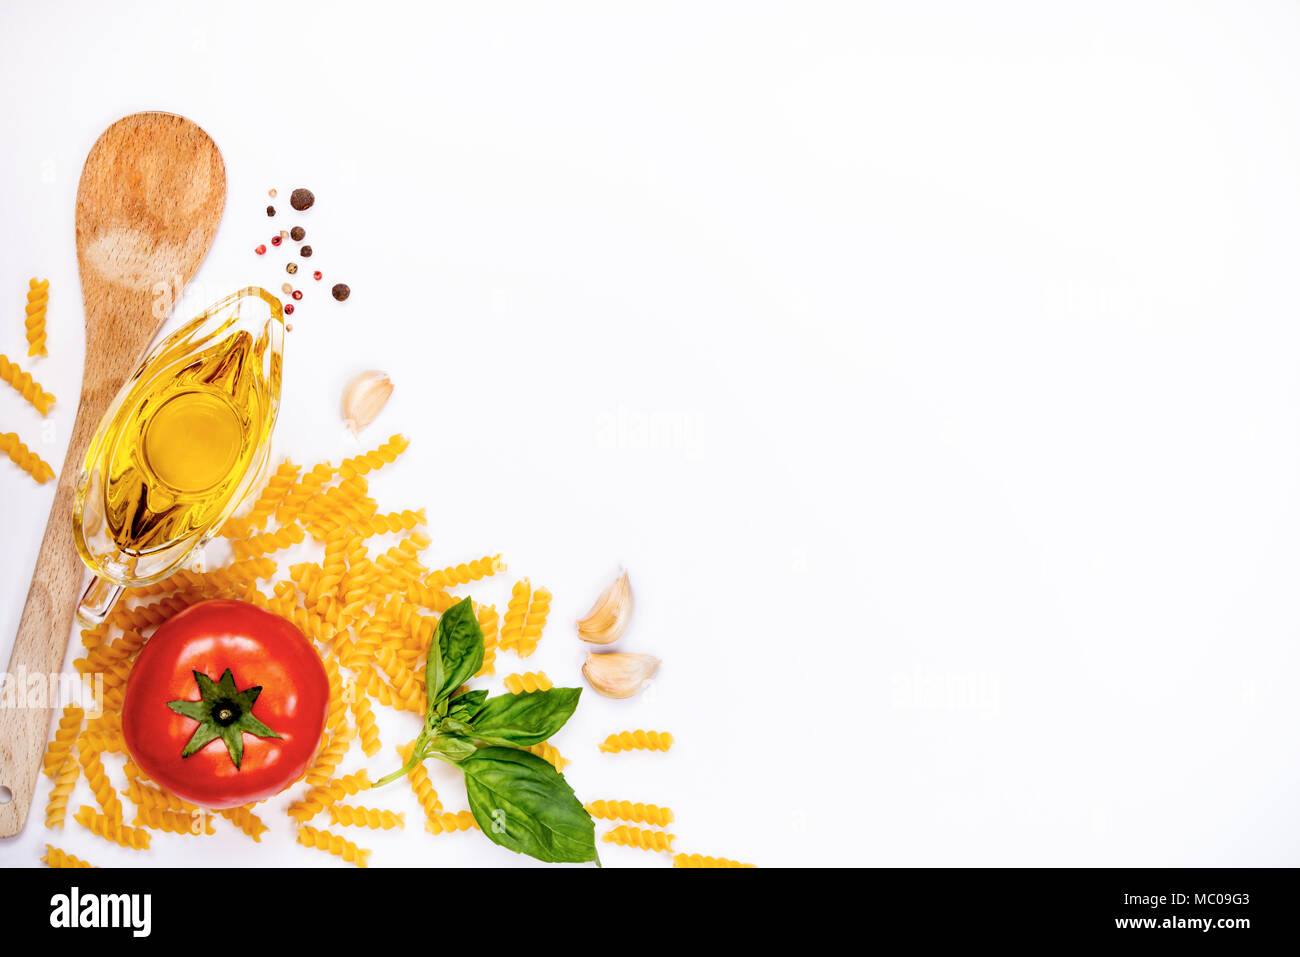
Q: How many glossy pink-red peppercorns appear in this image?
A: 5